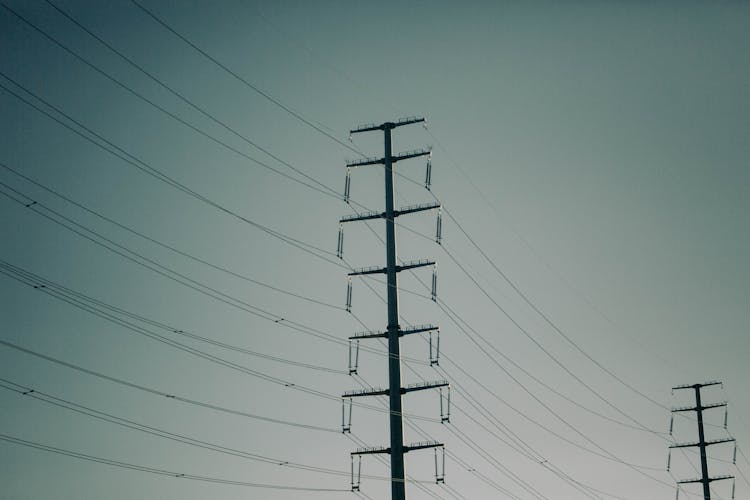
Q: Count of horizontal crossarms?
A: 11